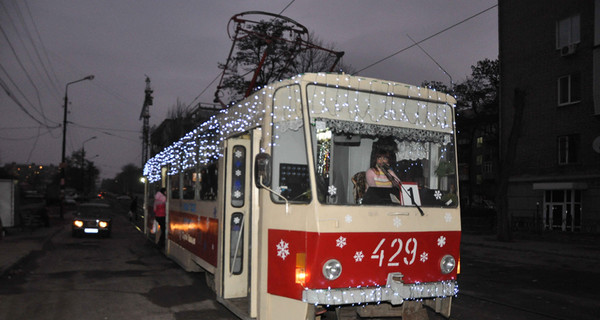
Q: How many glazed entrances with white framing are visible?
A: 1